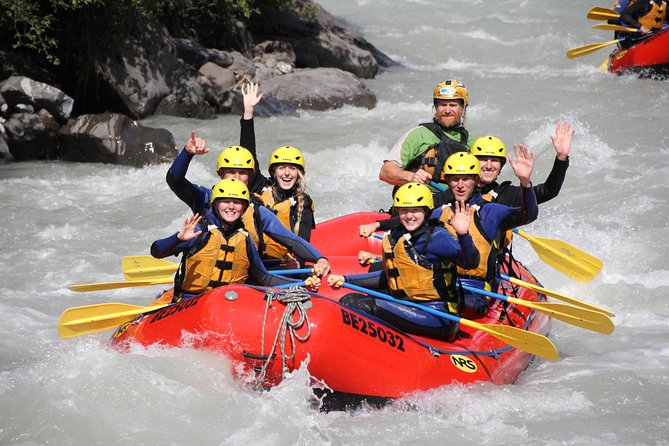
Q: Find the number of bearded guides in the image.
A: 1